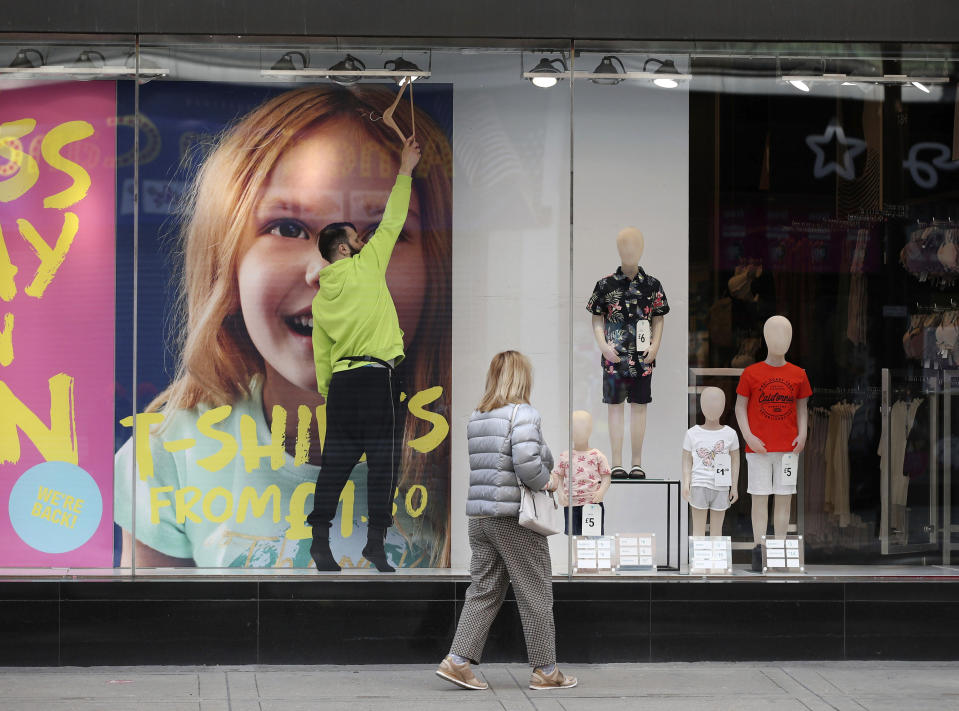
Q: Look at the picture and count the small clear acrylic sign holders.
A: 4